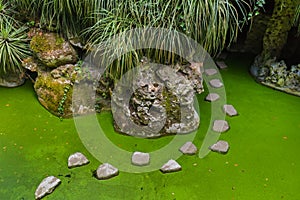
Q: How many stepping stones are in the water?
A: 13